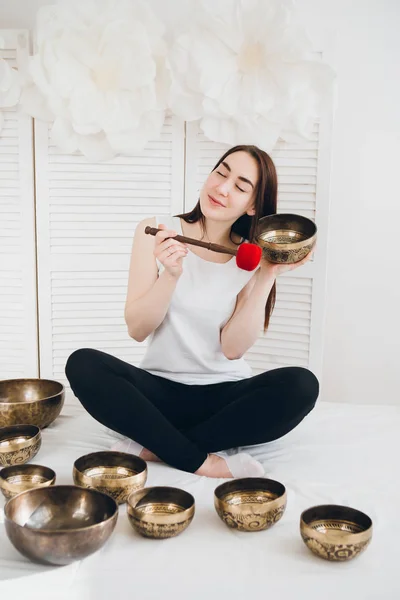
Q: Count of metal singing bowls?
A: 9